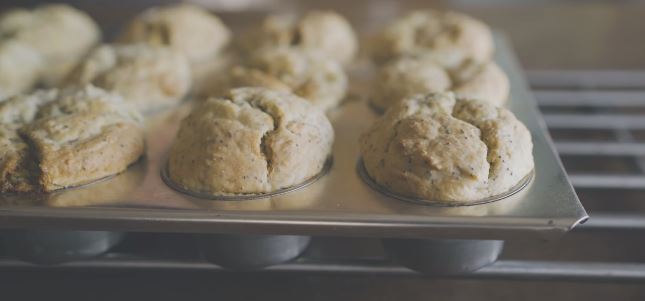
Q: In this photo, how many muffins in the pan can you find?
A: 11